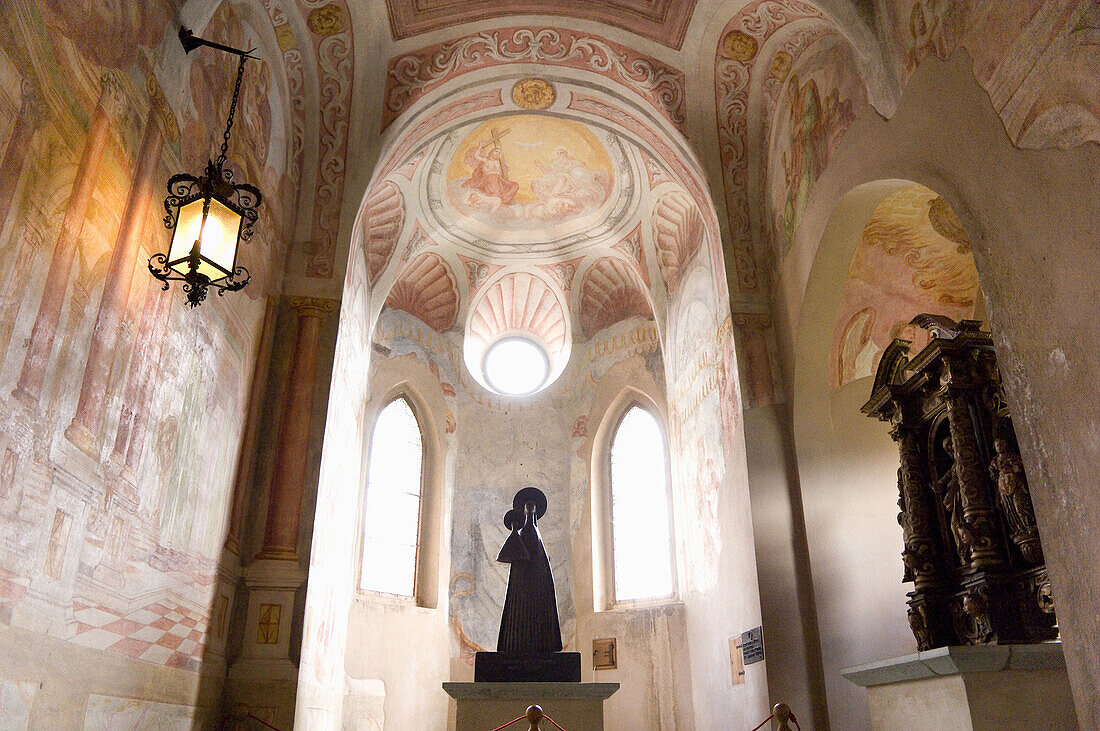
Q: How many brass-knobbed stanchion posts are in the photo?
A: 2